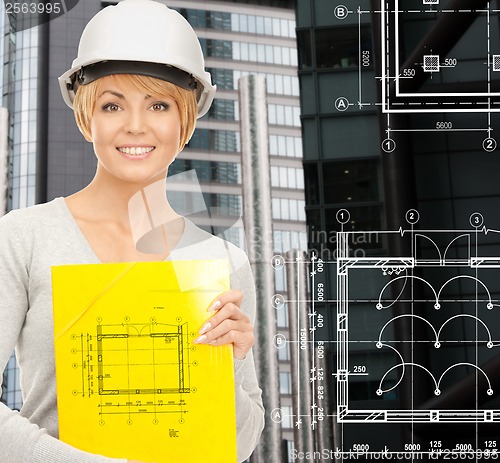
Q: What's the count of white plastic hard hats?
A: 1